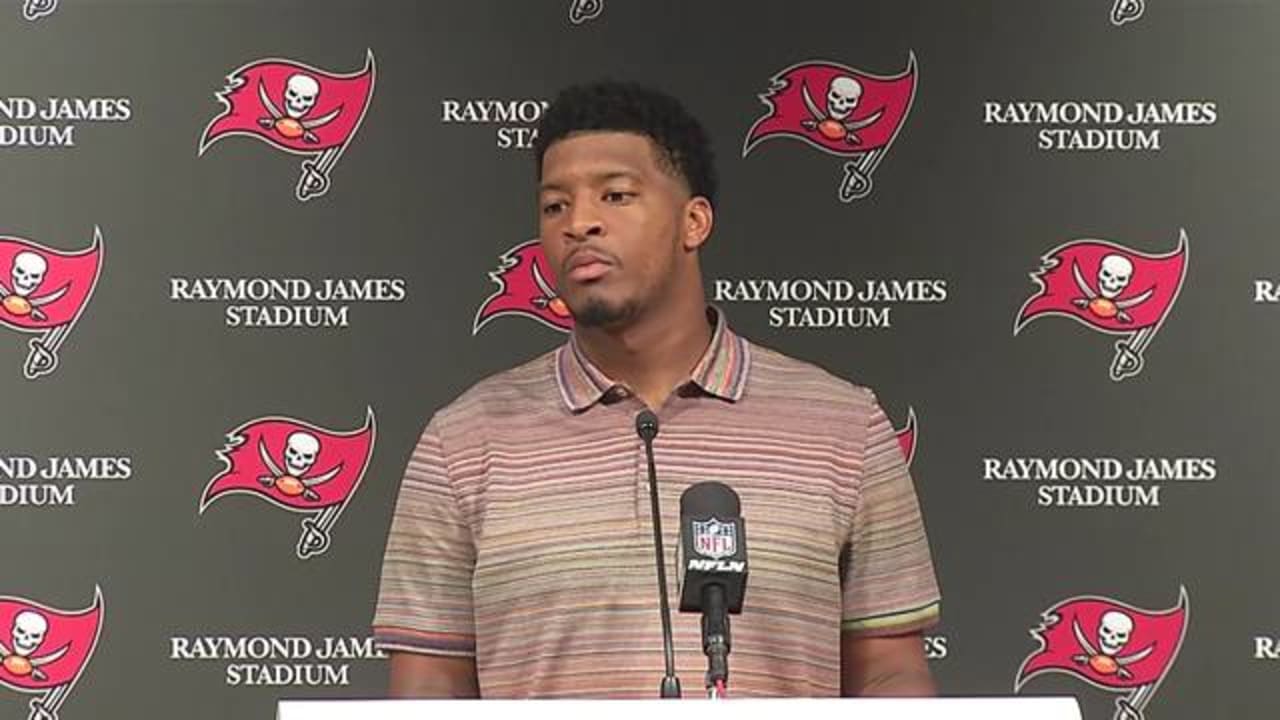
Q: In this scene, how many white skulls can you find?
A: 7